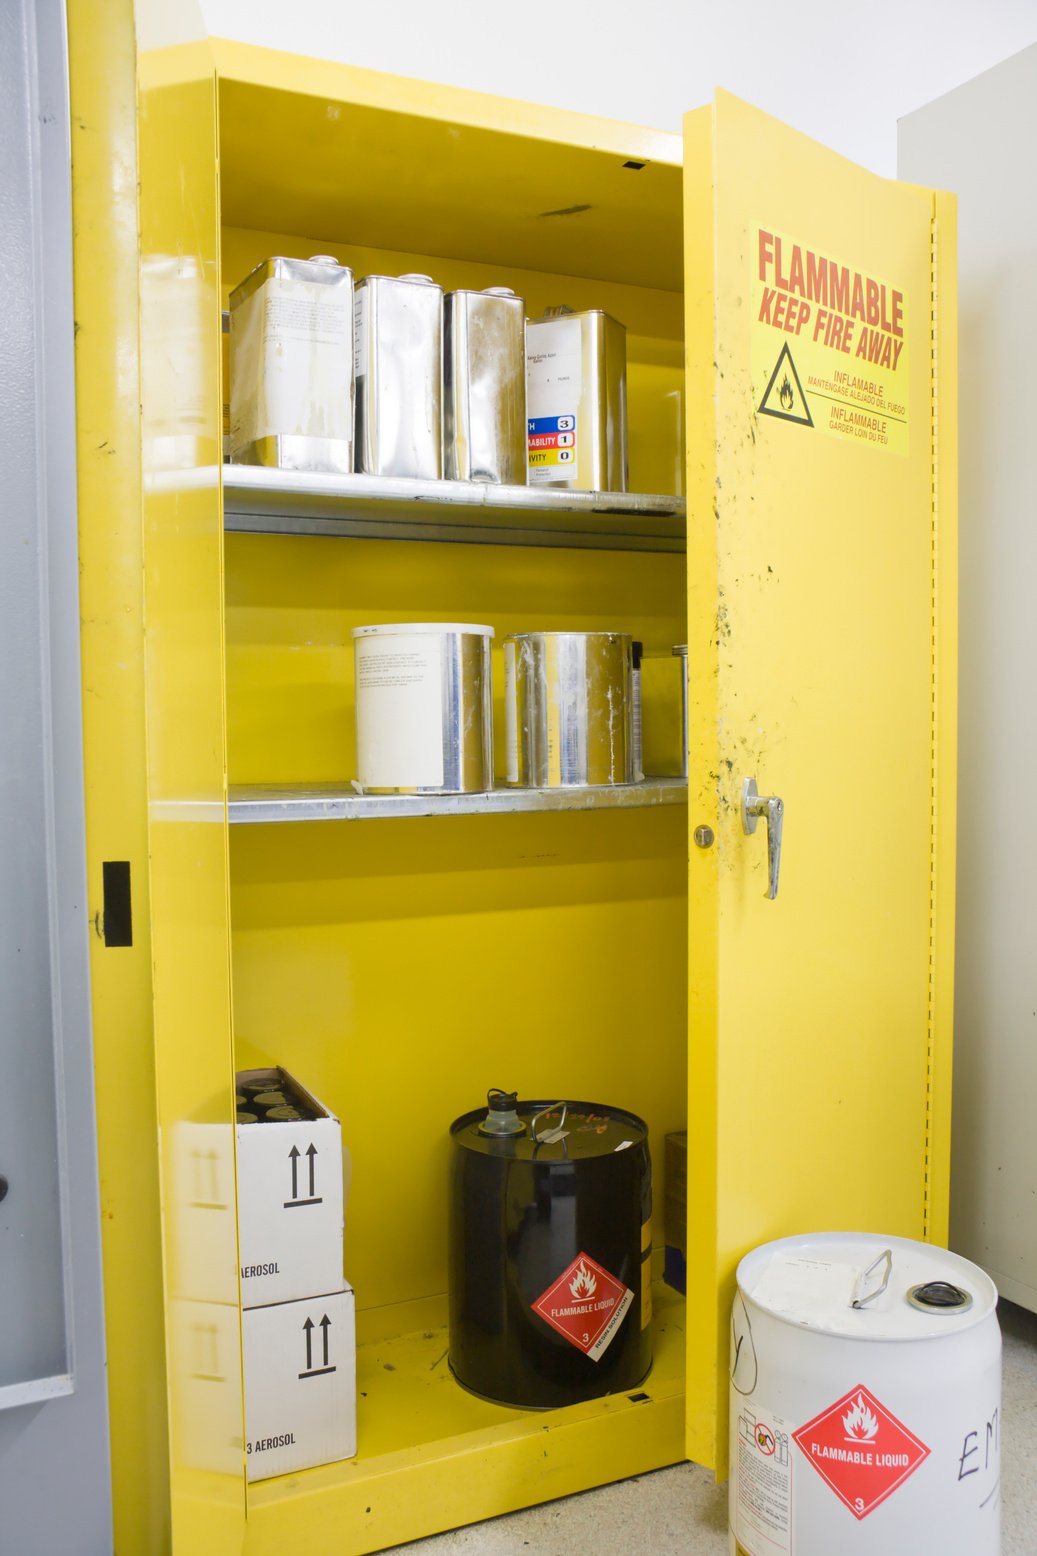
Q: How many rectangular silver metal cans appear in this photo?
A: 4